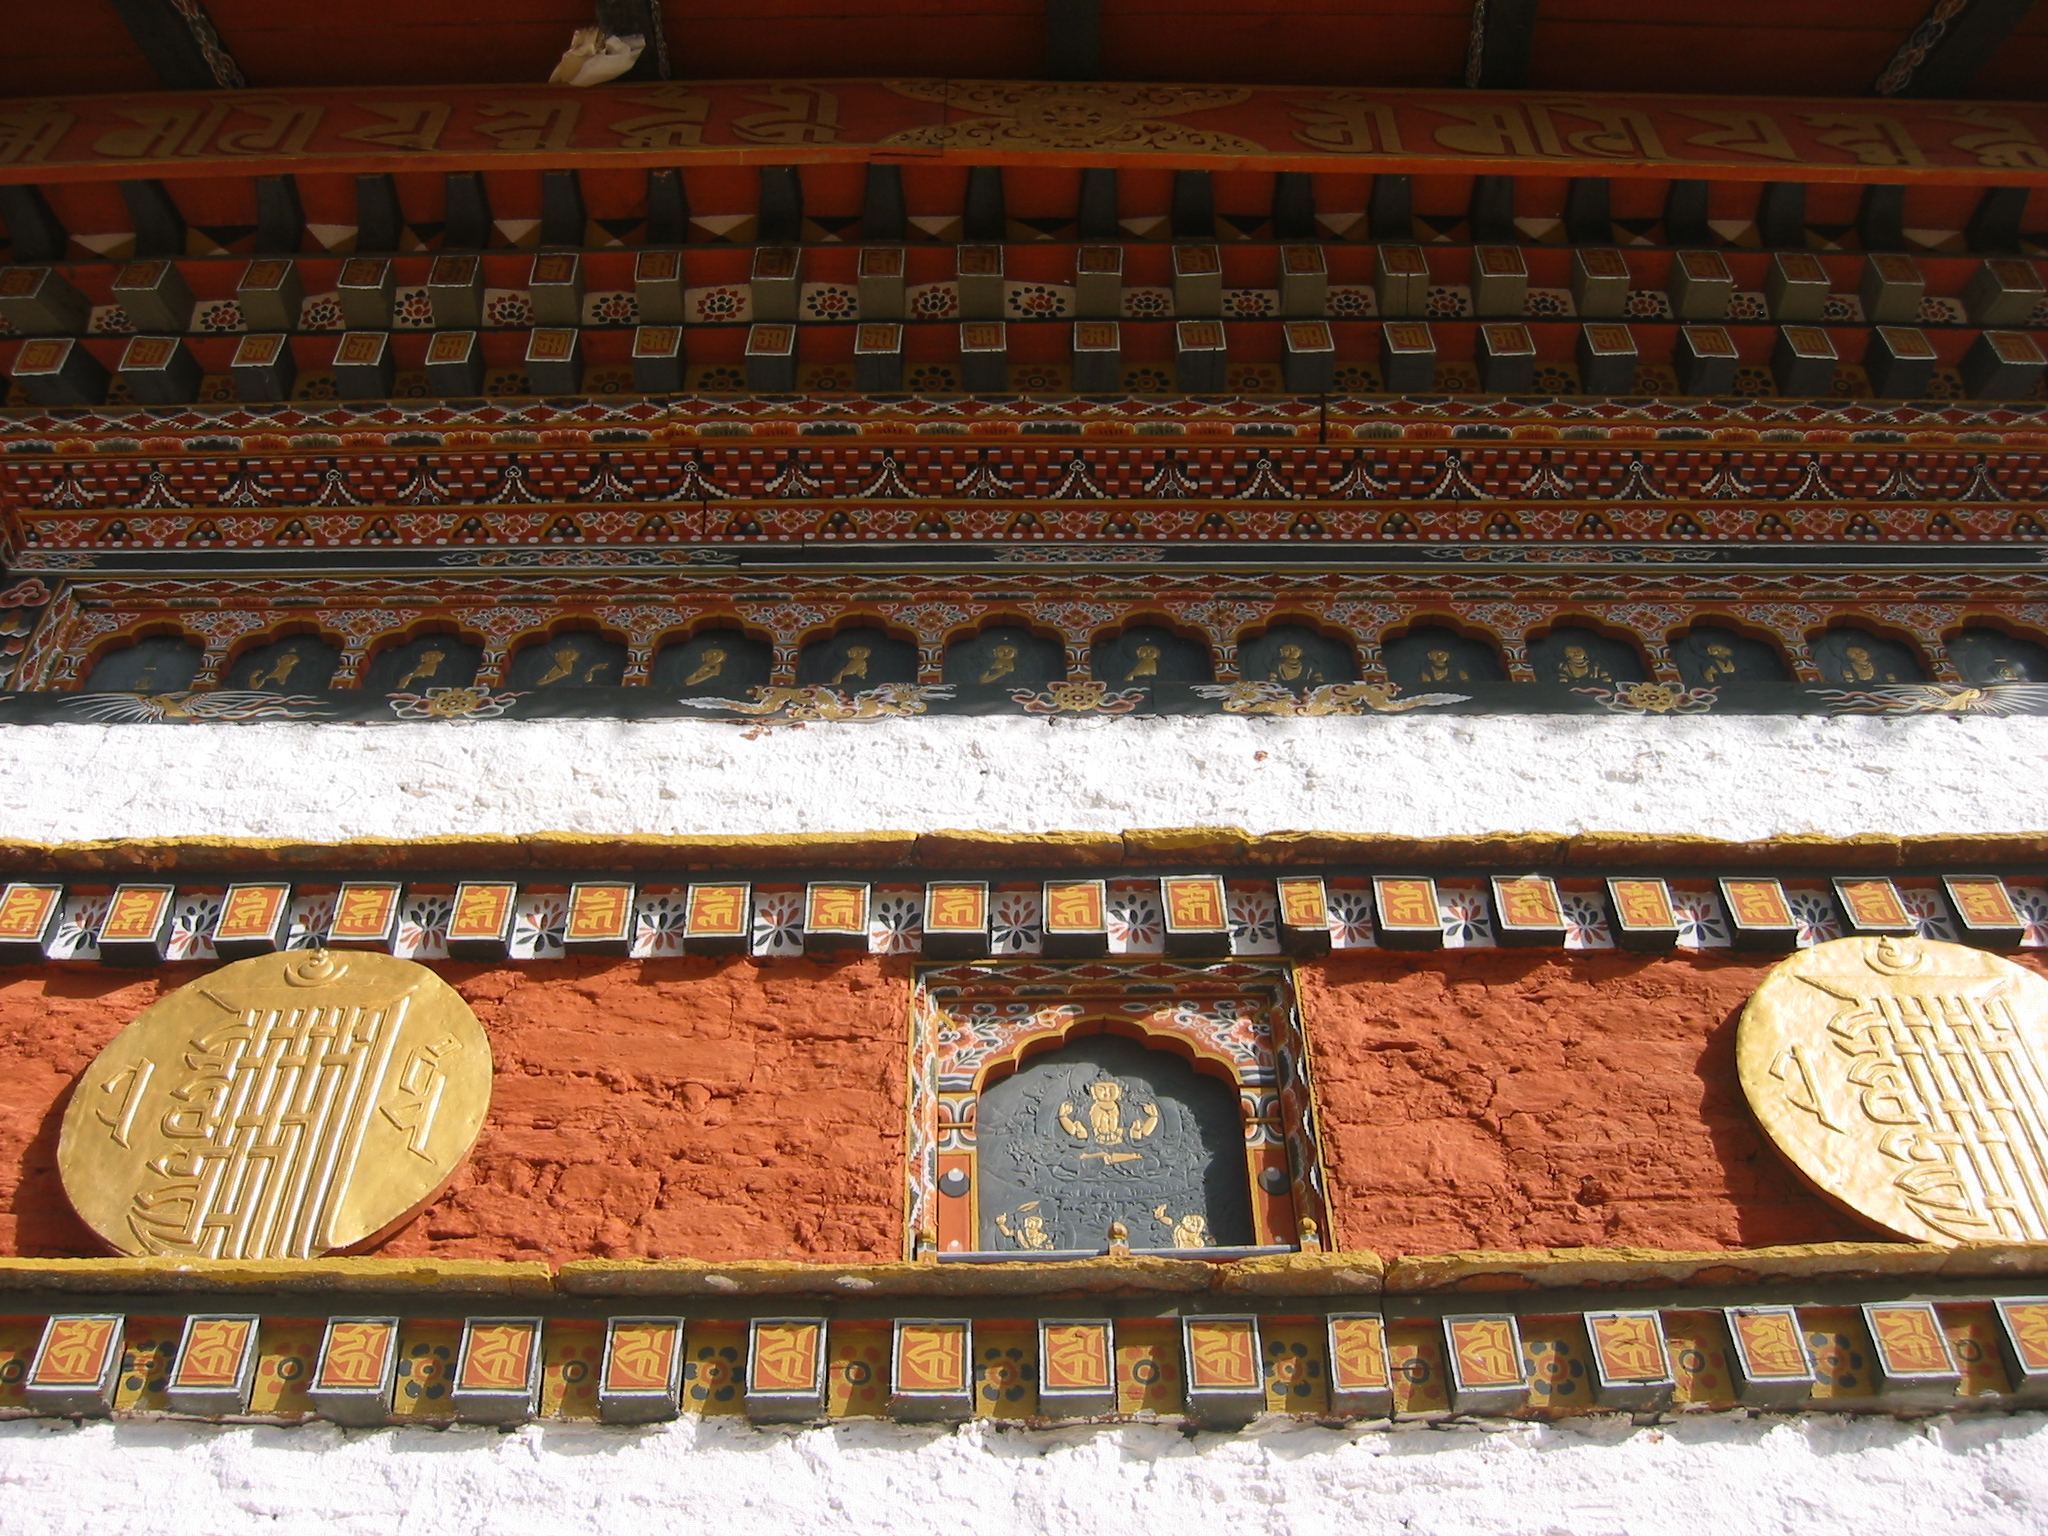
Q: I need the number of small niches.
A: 14